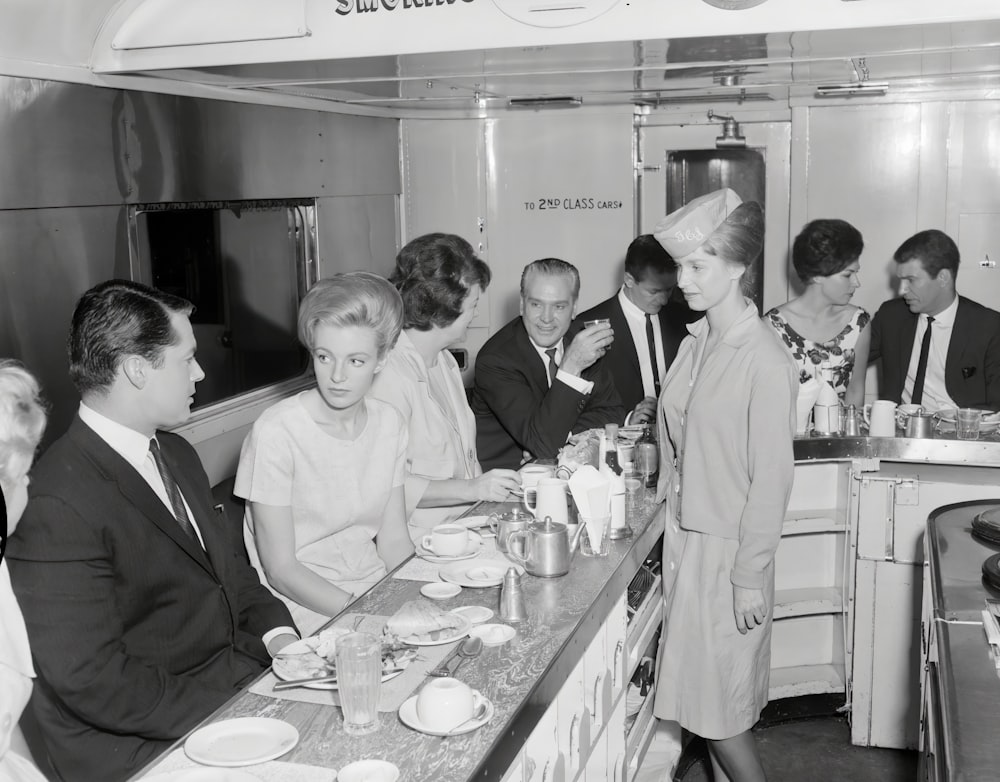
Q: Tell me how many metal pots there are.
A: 3